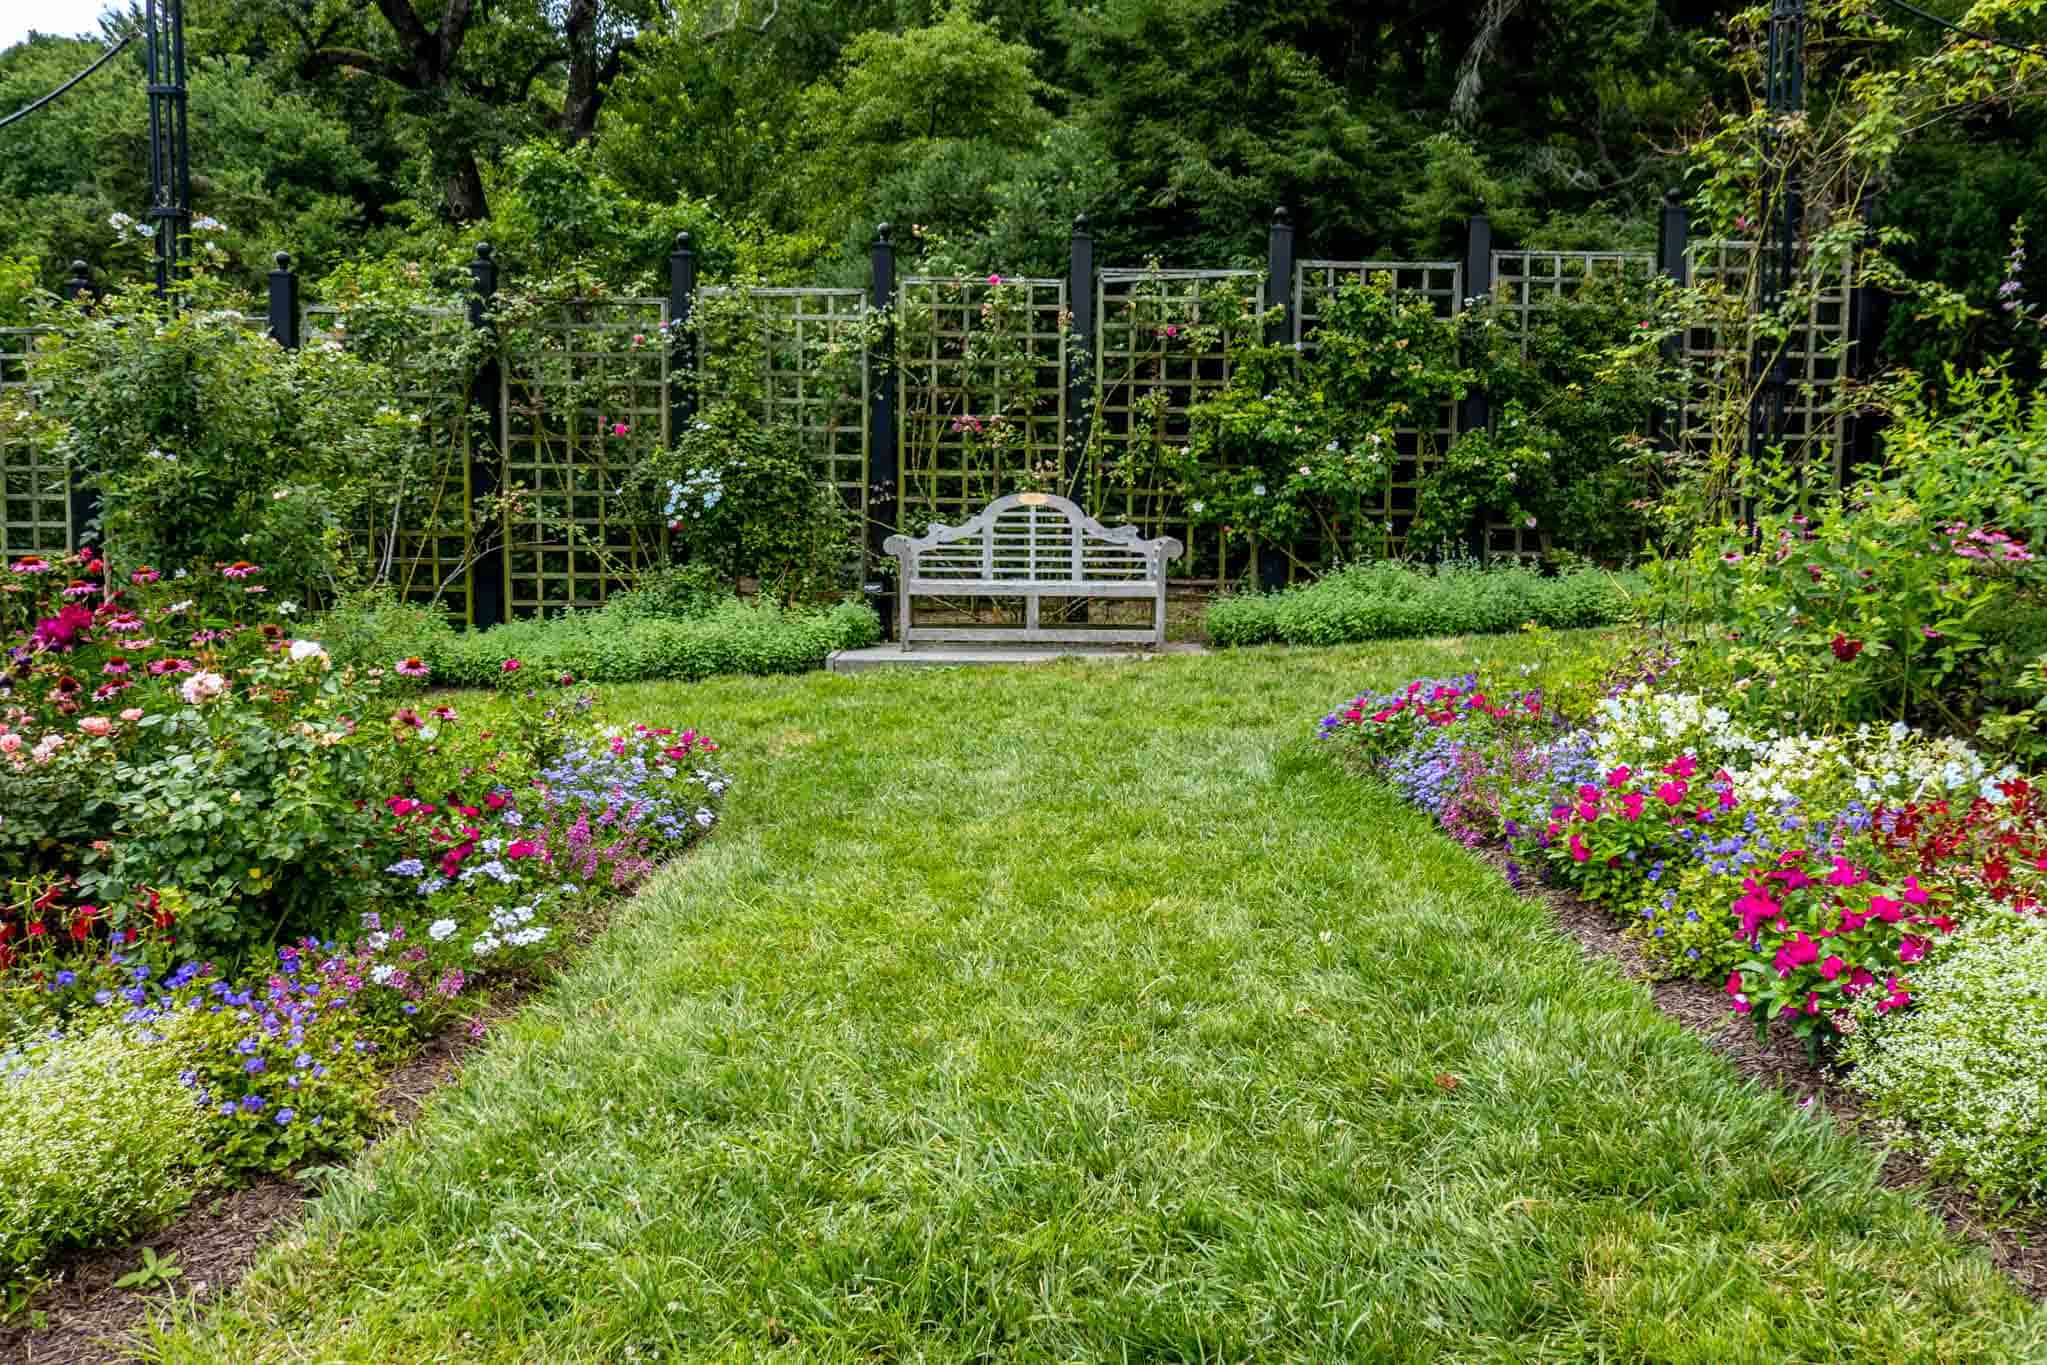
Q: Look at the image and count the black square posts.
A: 10